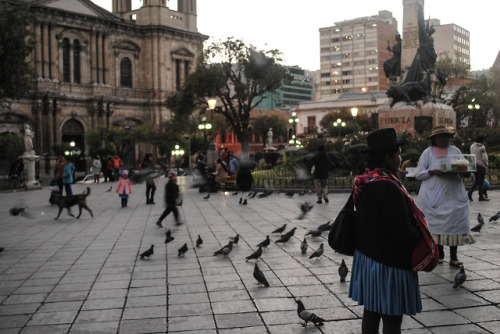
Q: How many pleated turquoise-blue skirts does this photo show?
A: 1